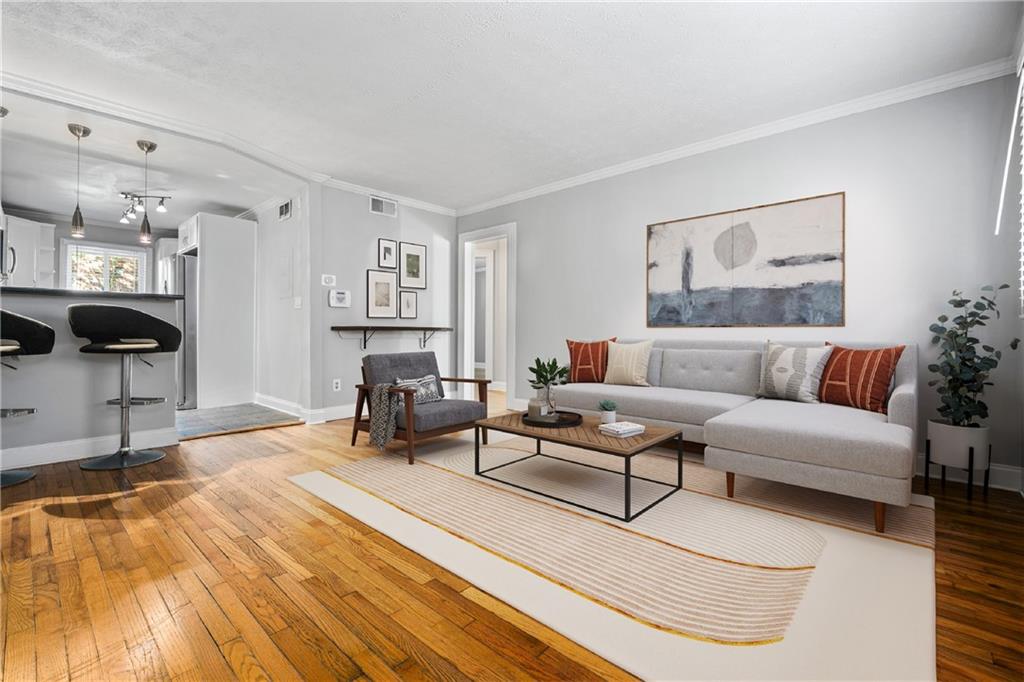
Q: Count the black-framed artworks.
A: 4